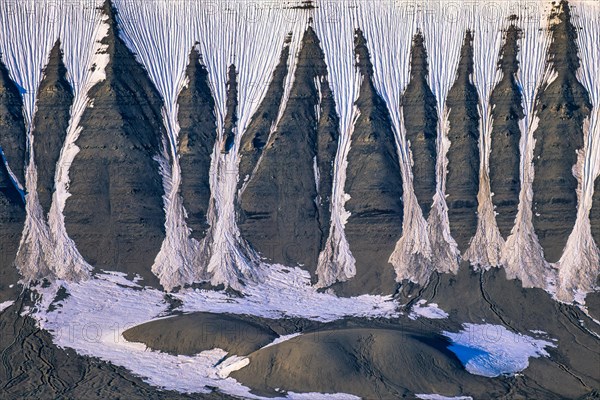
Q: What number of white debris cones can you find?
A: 10